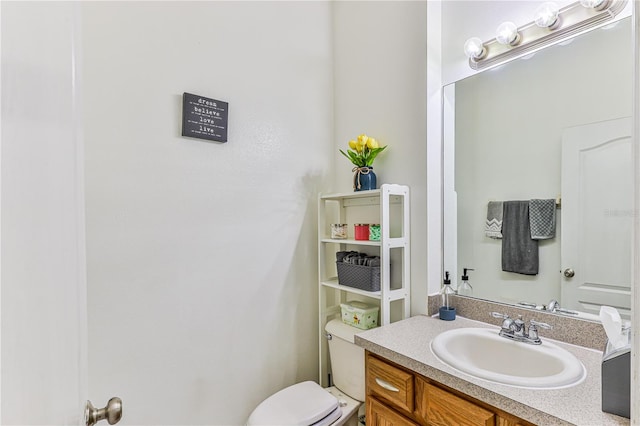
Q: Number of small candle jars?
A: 3